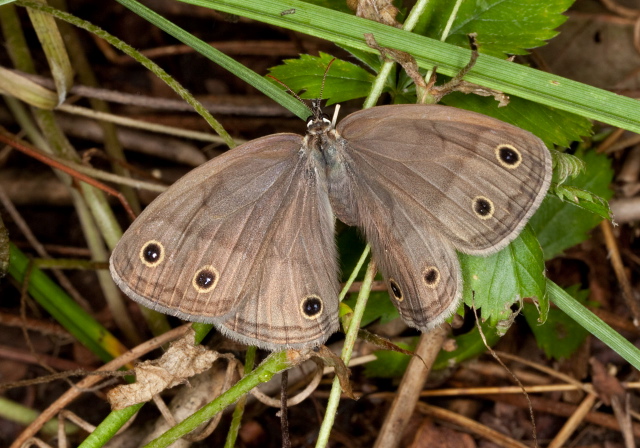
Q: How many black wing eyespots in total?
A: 7